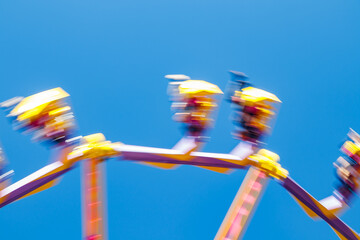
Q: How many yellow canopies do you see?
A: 3